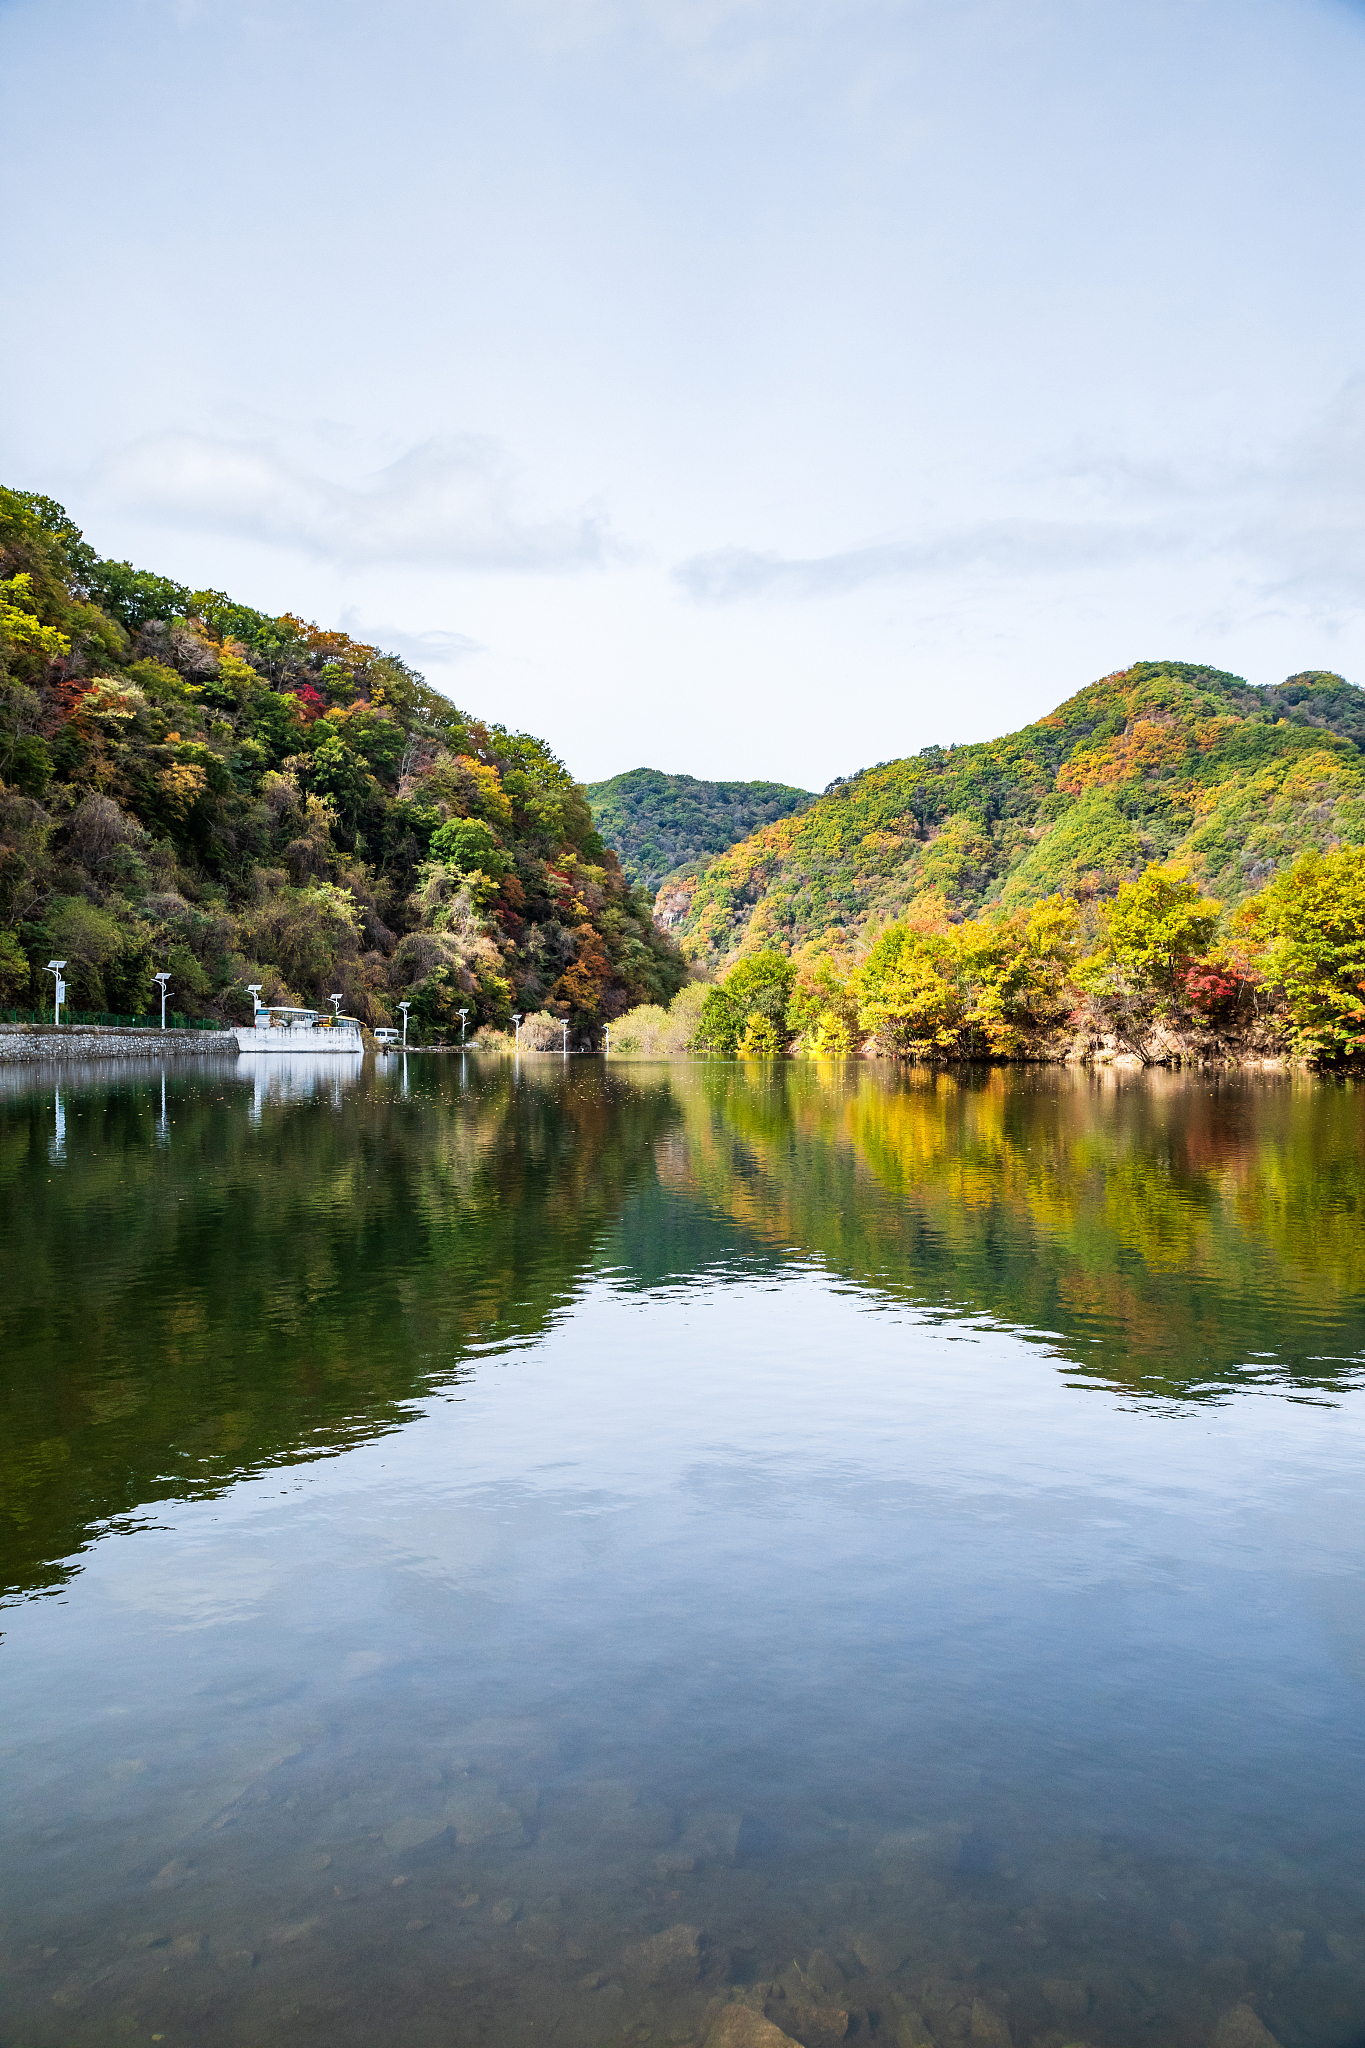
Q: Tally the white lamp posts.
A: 9